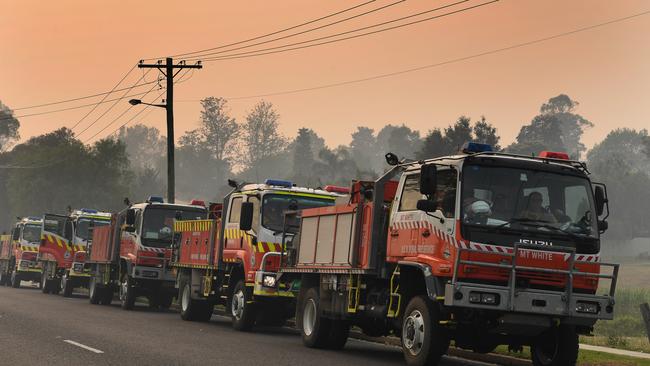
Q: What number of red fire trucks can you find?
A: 5